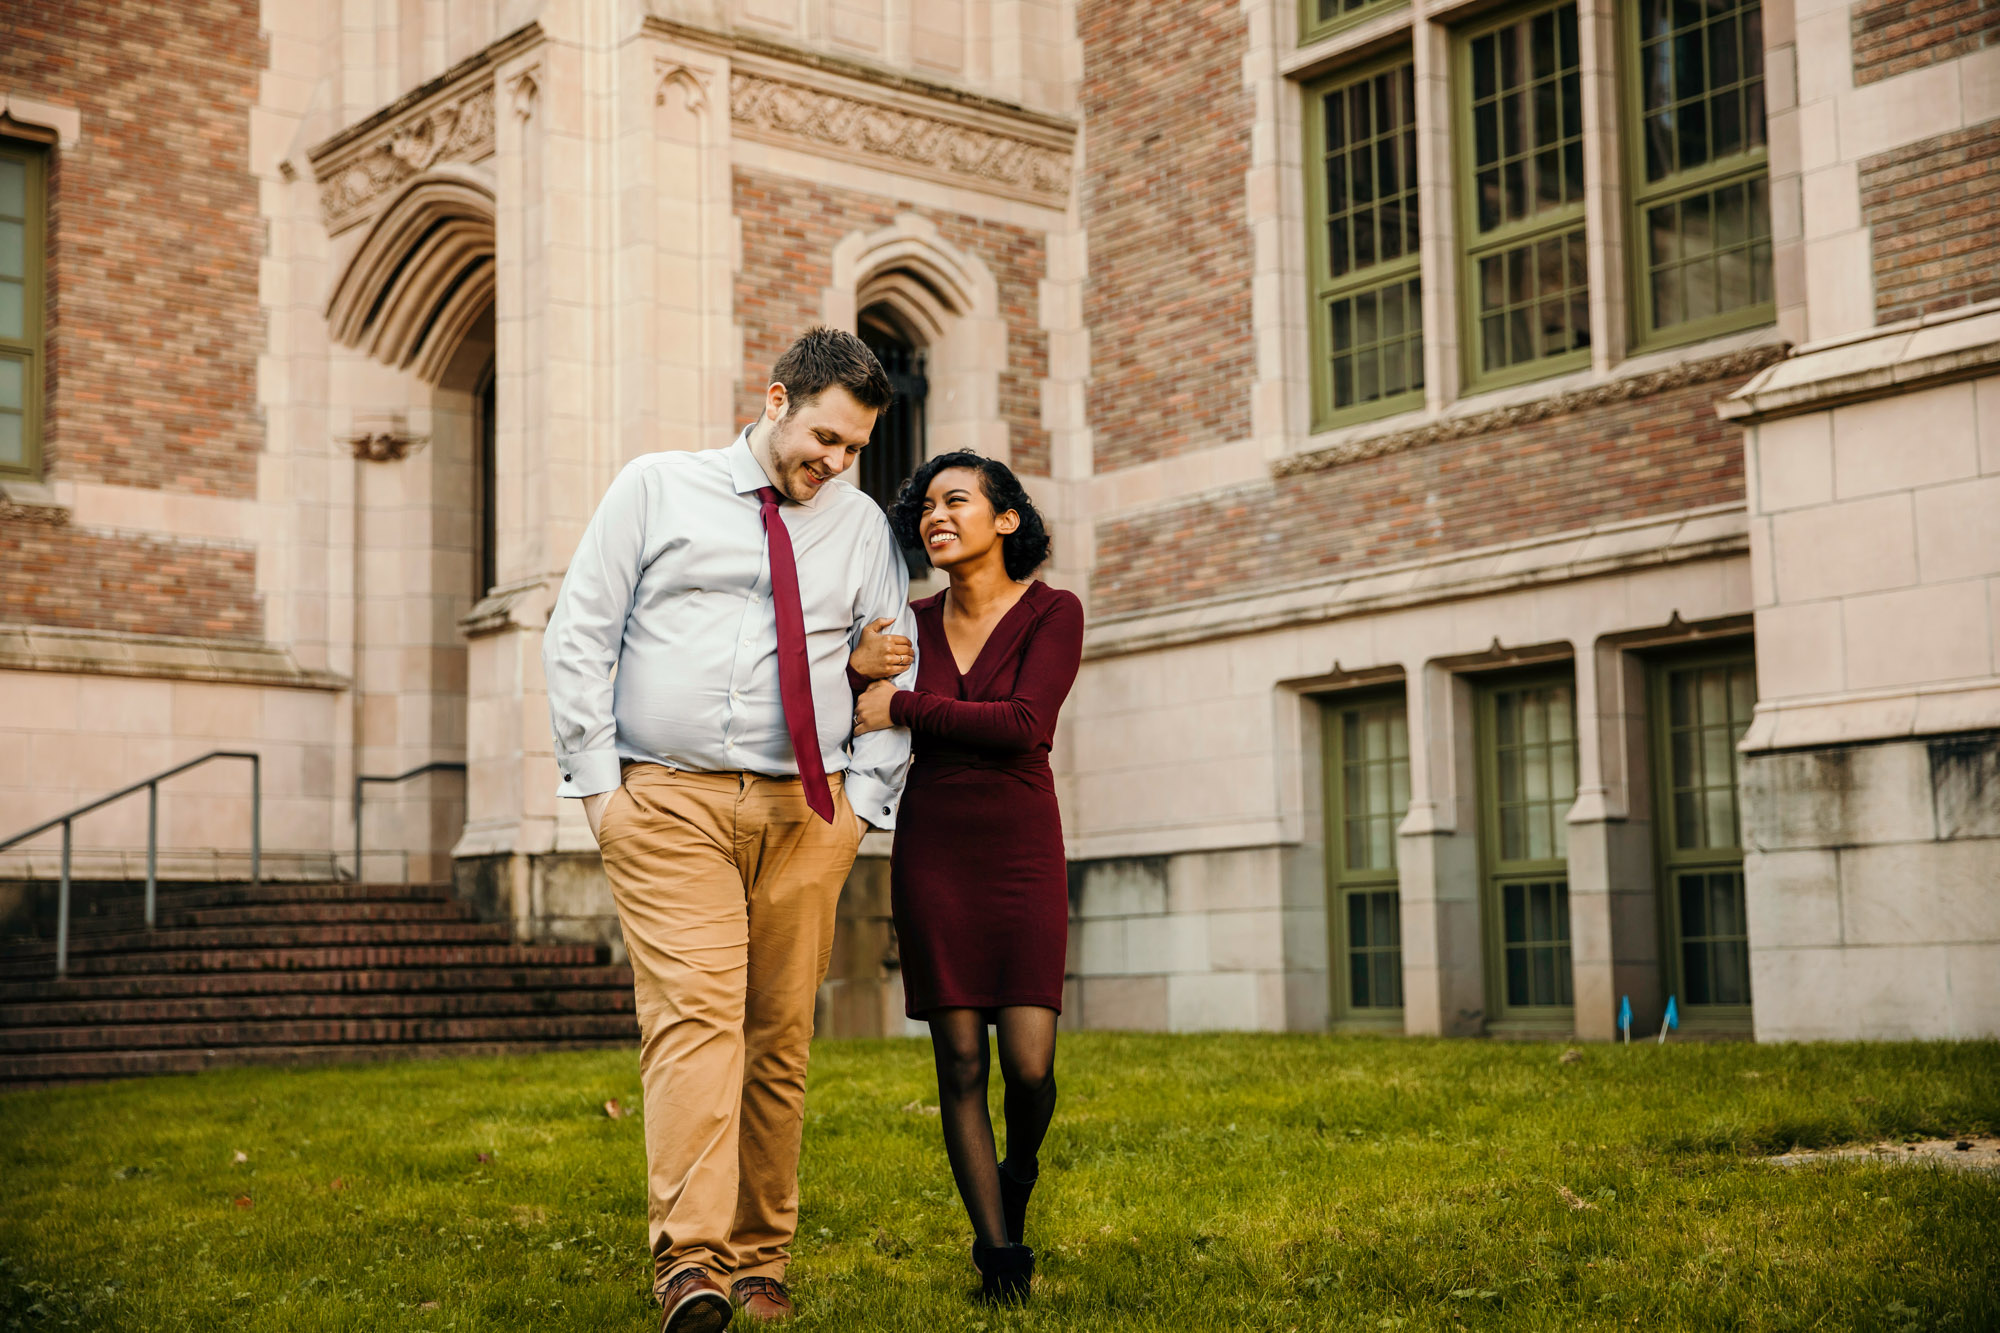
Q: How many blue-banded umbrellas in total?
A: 0